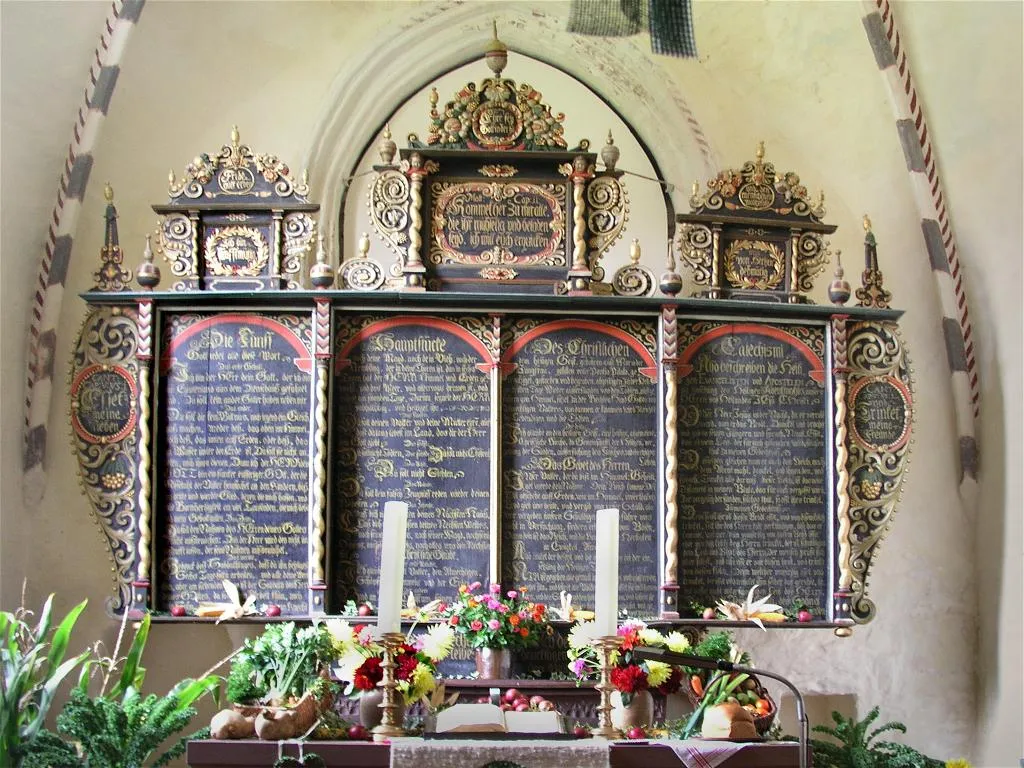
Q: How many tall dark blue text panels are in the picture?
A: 4